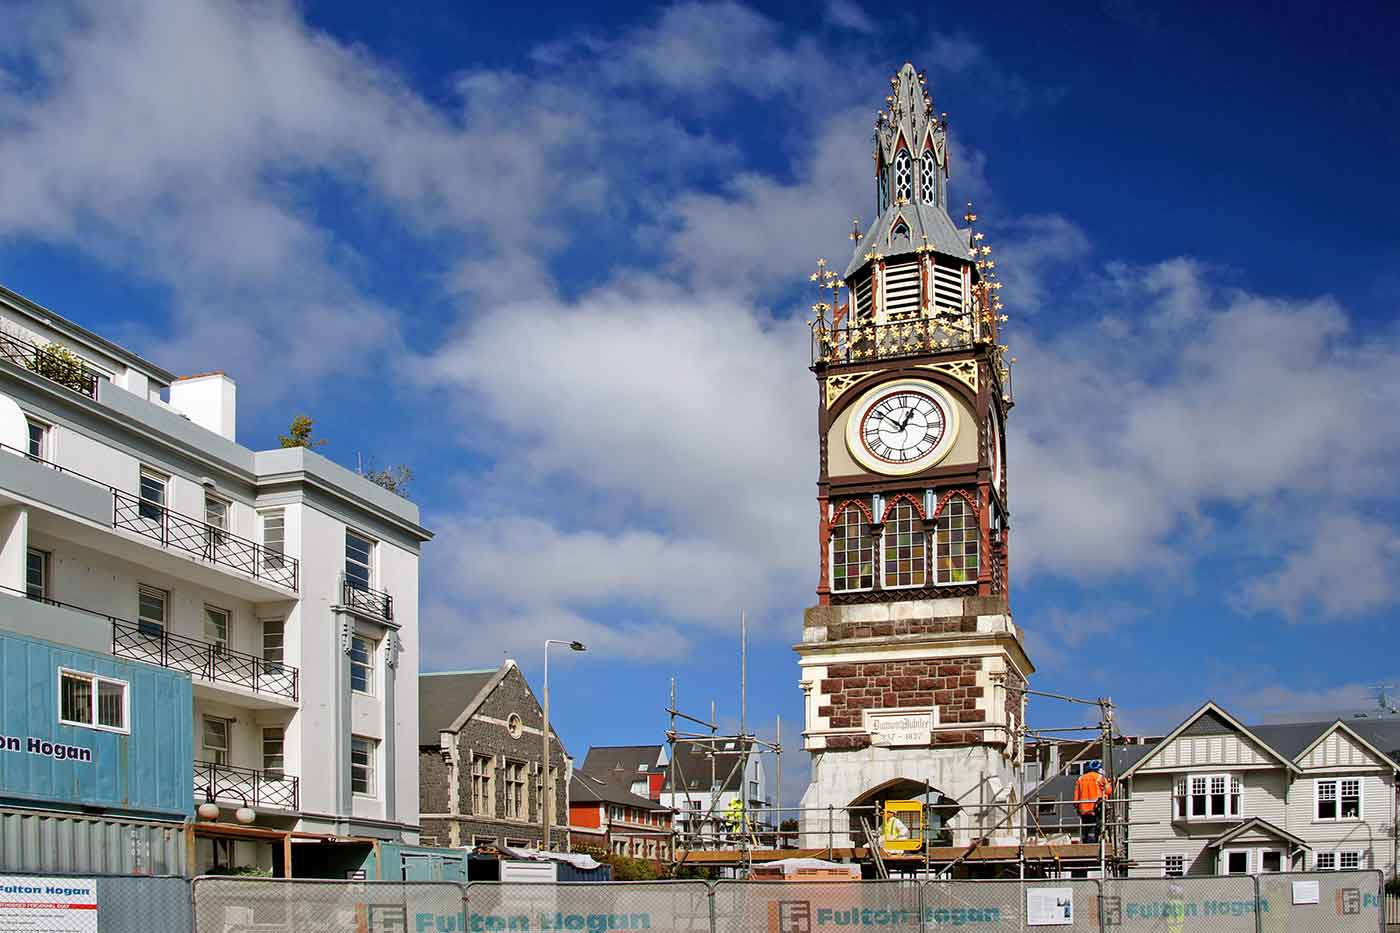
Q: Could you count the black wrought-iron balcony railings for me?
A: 5